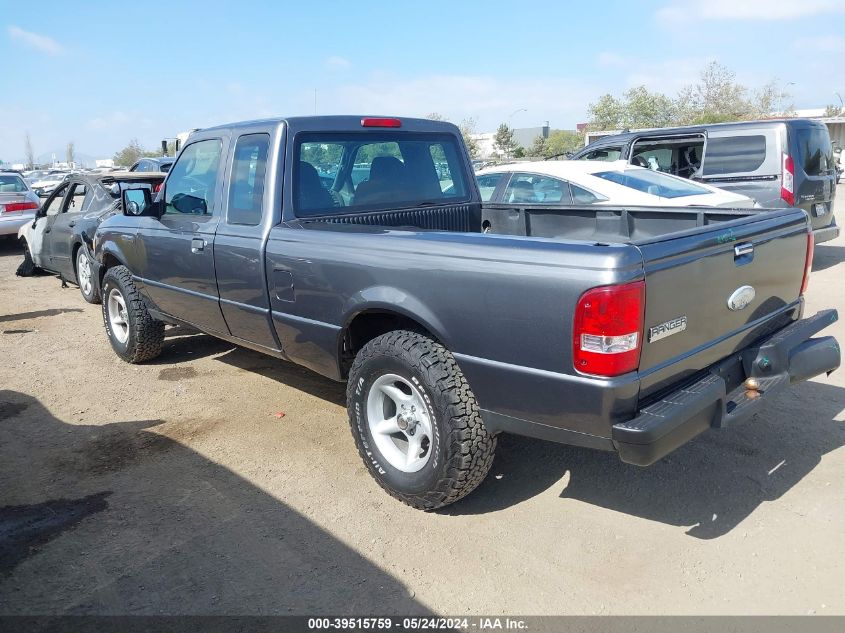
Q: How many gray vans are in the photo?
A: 1